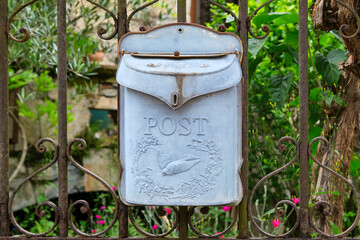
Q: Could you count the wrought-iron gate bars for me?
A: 6